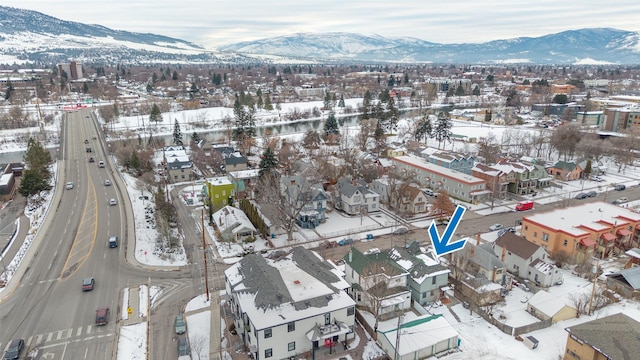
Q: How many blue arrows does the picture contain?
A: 1